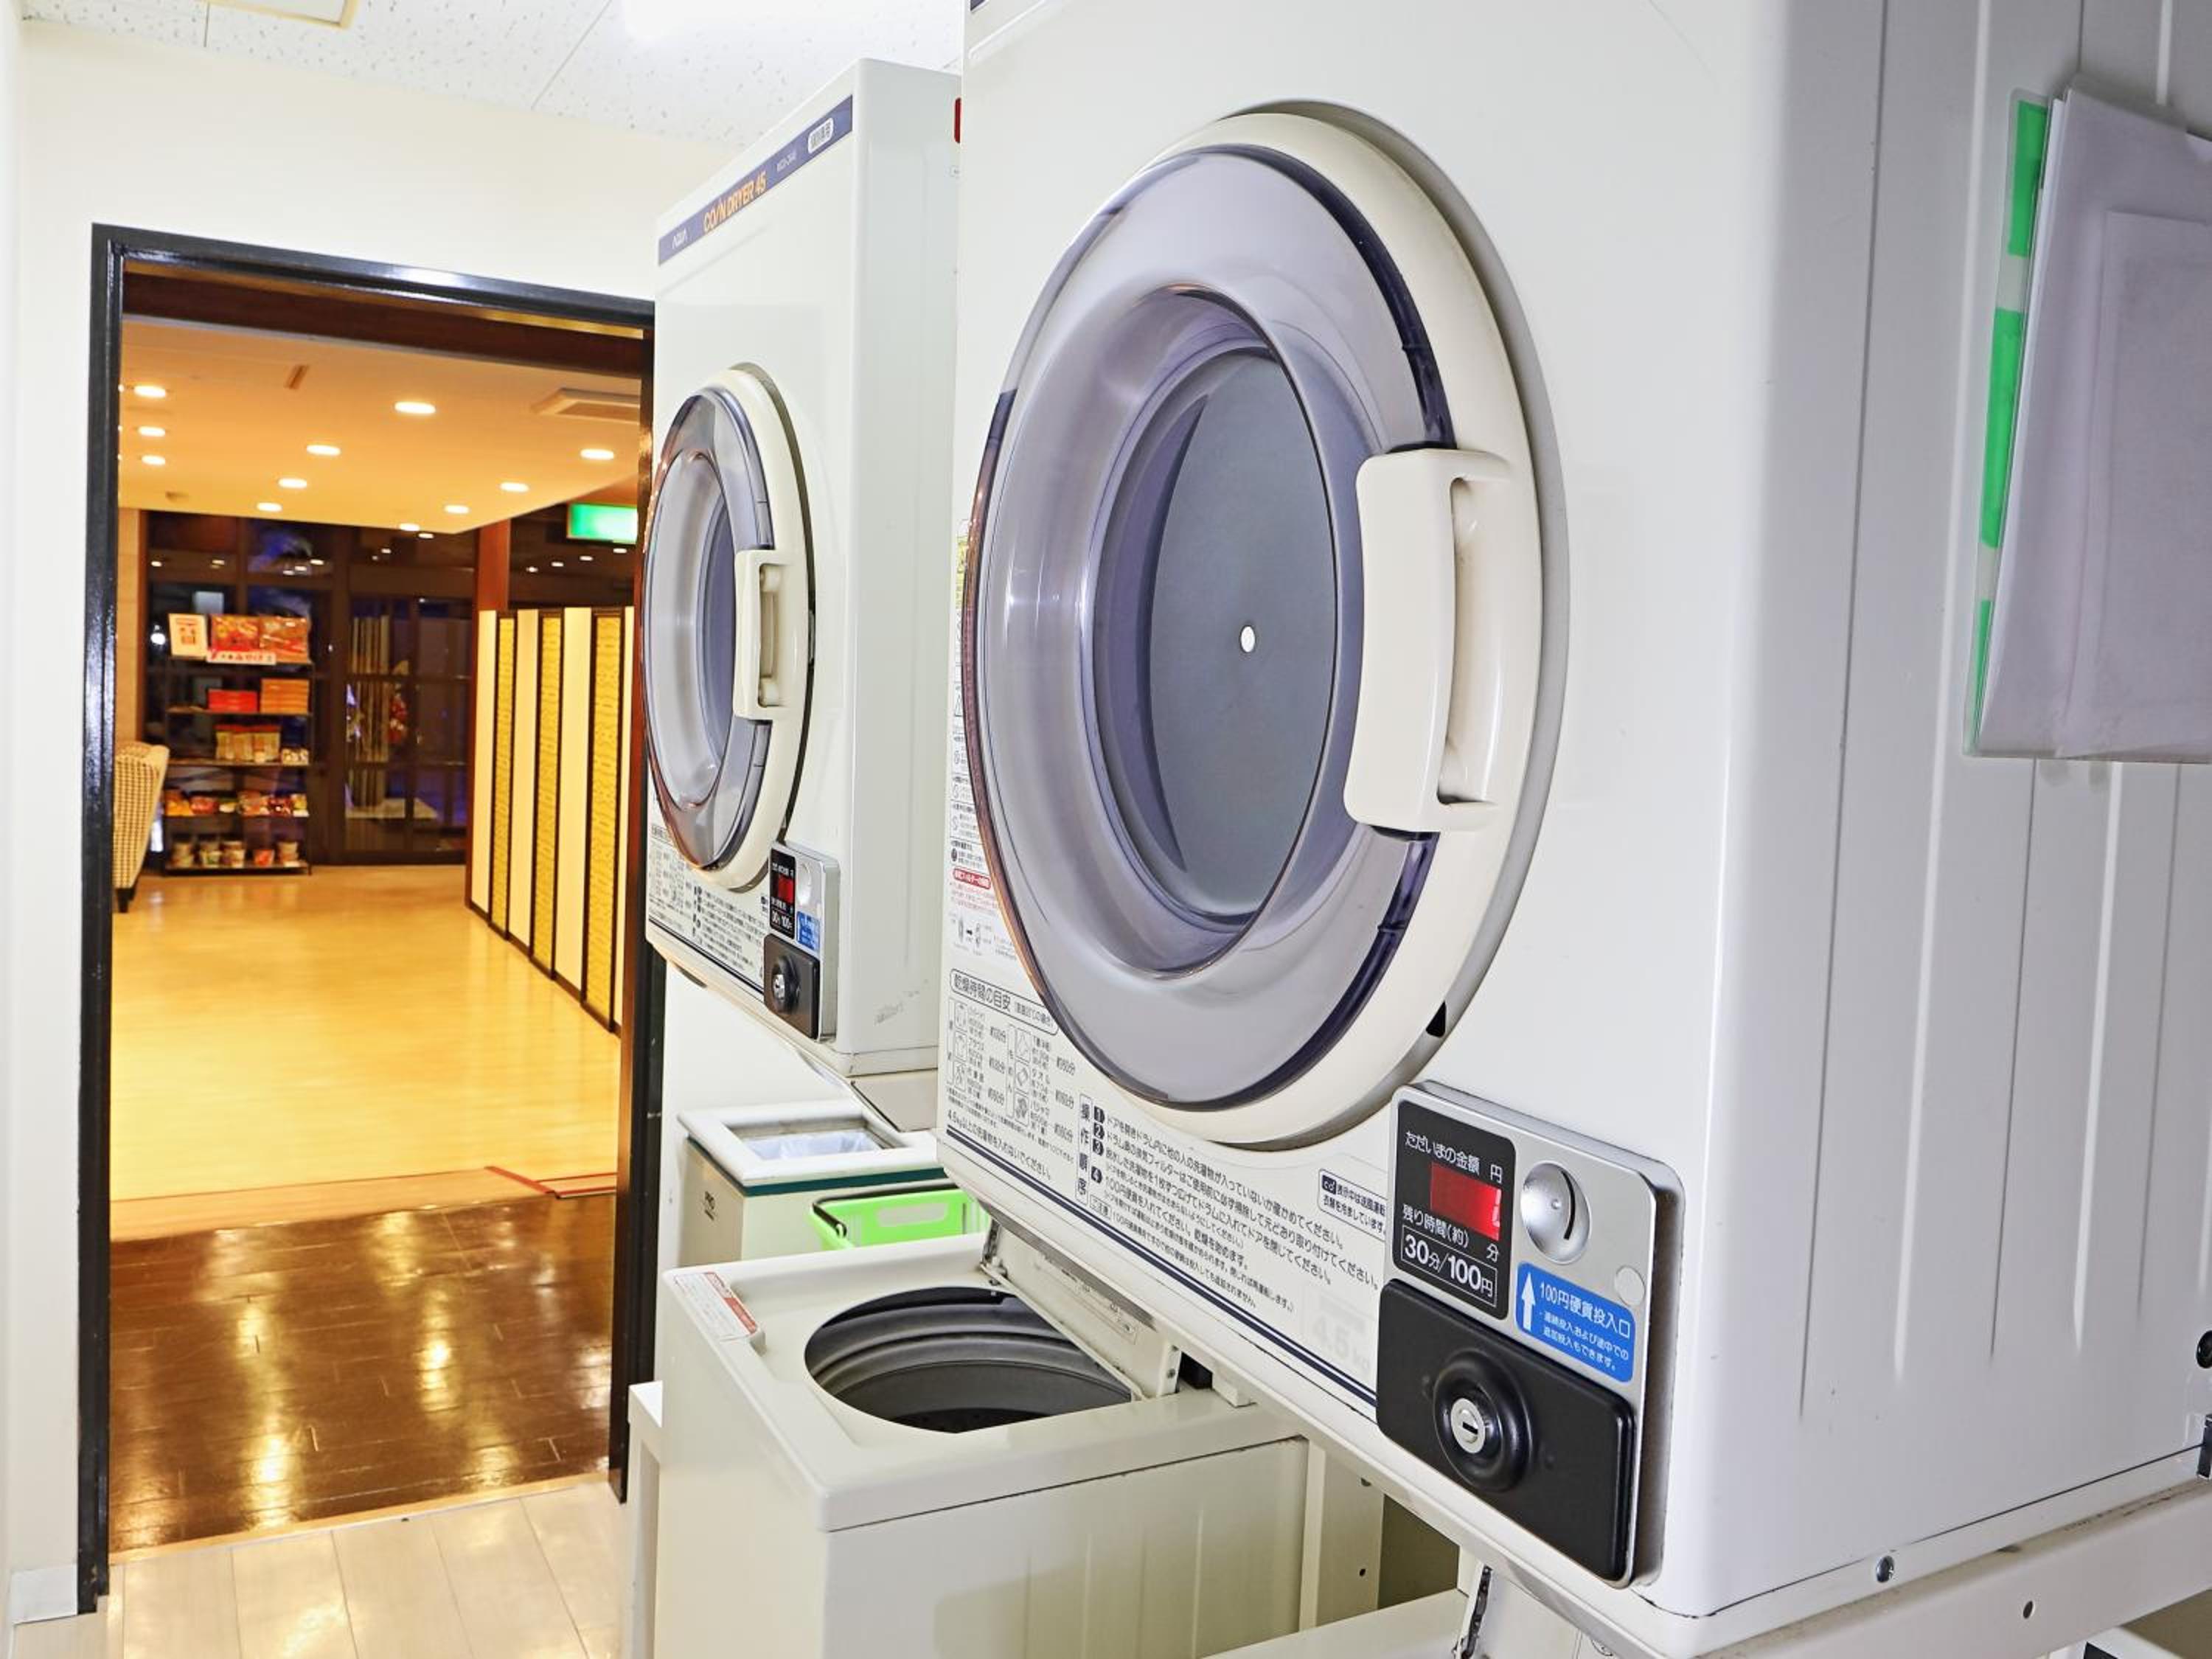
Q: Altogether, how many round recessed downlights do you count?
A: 11